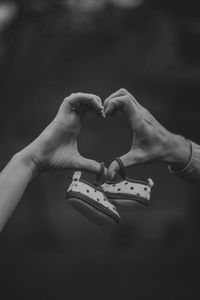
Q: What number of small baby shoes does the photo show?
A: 2